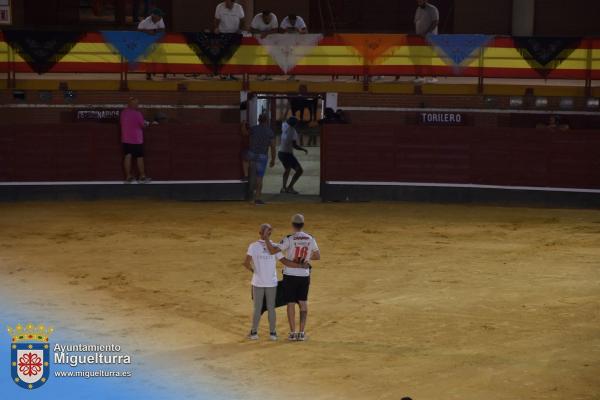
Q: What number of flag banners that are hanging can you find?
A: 7